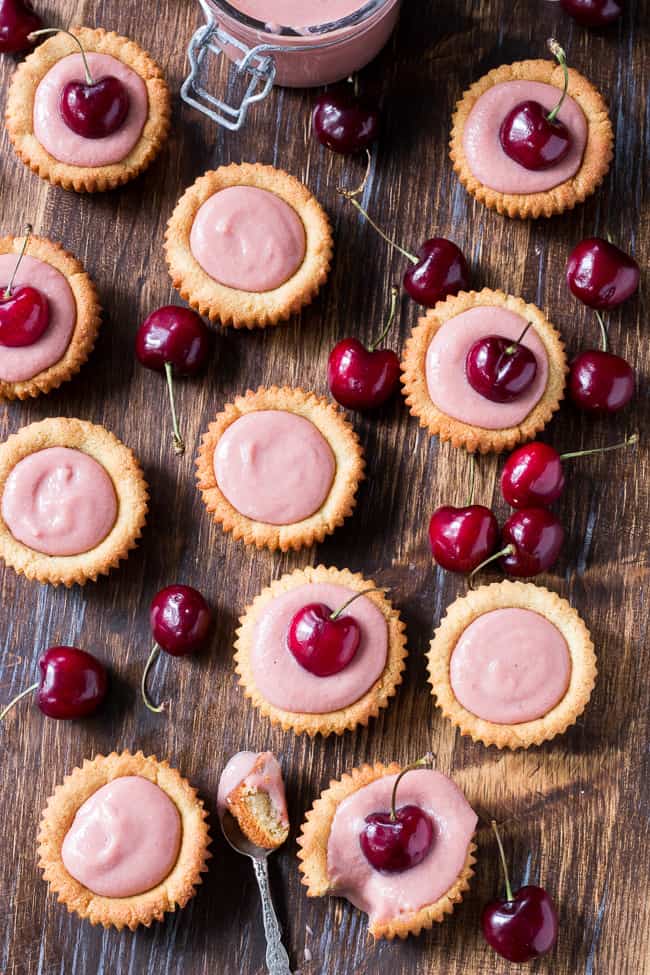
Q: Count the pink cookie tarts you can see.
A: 11